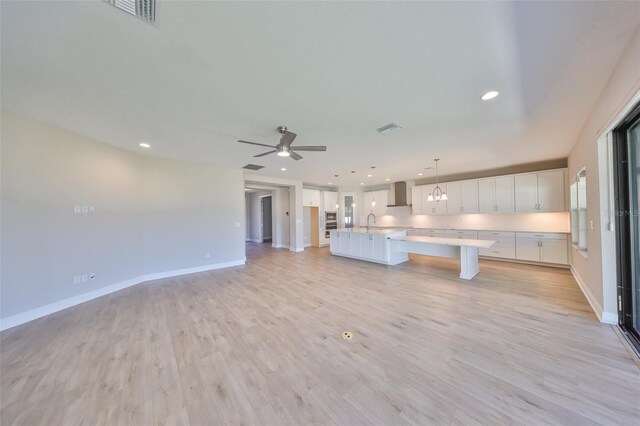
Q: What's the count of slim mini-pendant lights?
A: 3